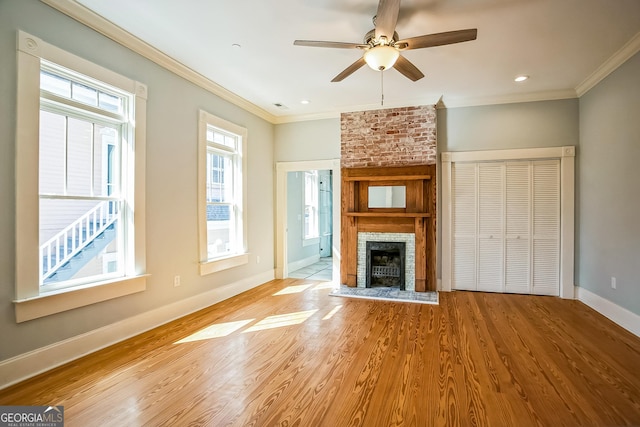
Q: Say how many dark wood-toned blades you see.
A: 5